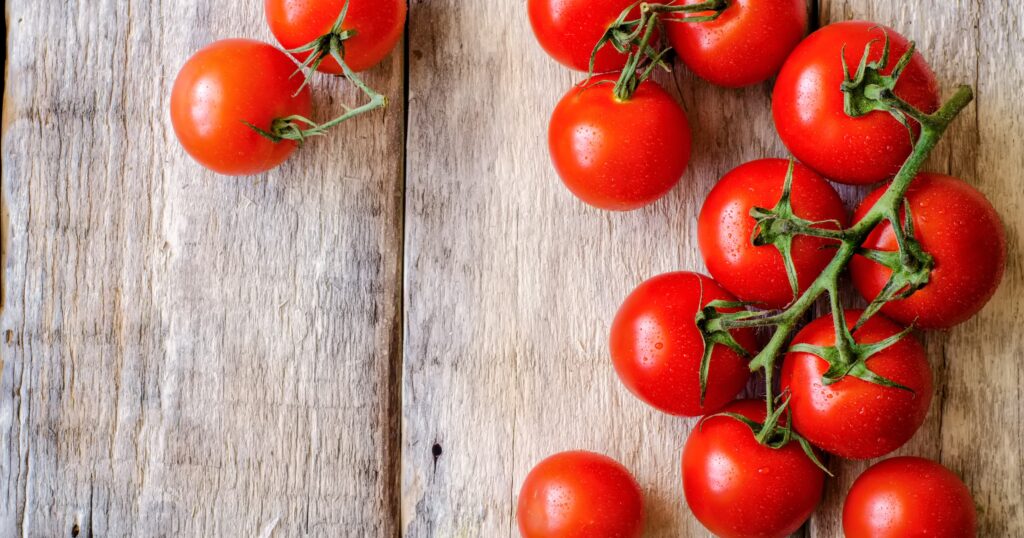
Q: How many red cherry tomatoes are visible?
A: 13